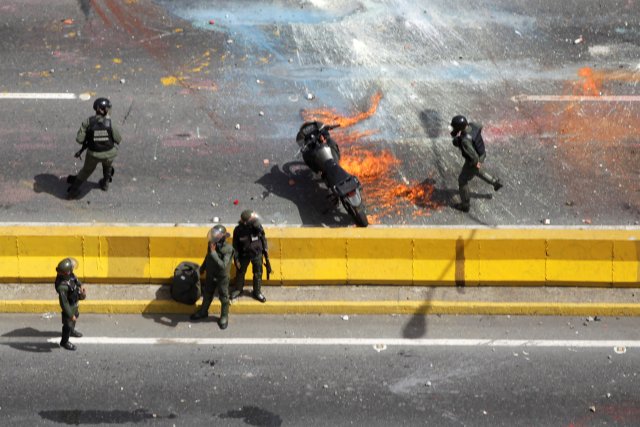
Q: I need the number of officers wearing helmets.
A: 5